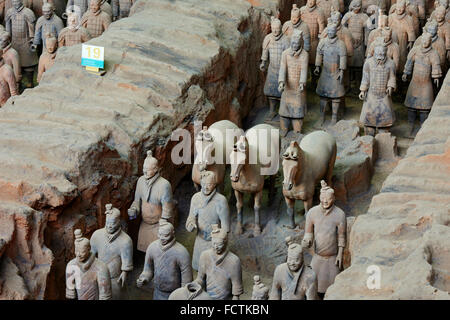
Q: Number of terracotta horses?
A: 3